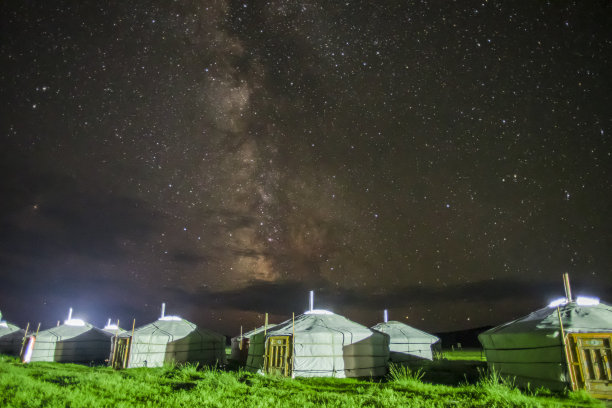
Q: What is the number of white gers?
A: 8